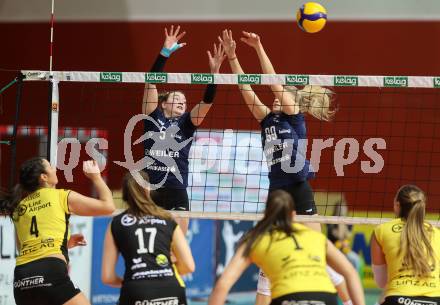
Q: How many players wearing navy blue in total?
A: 2